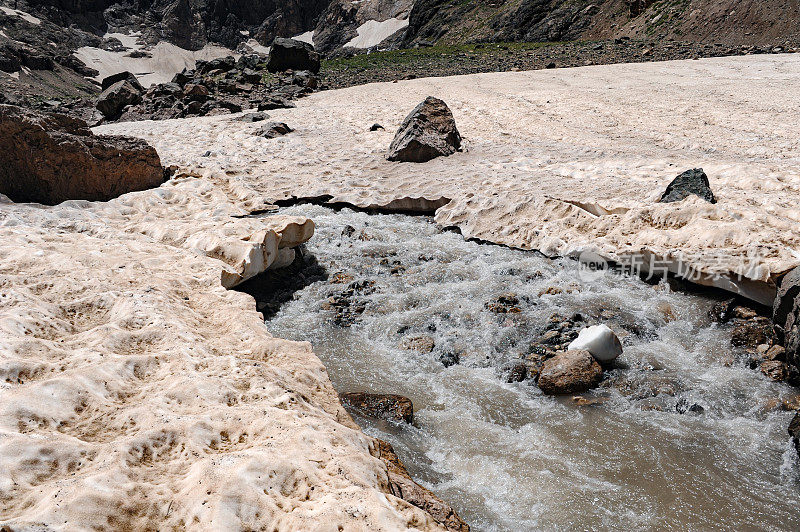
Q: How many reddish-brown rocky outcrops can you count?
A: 1